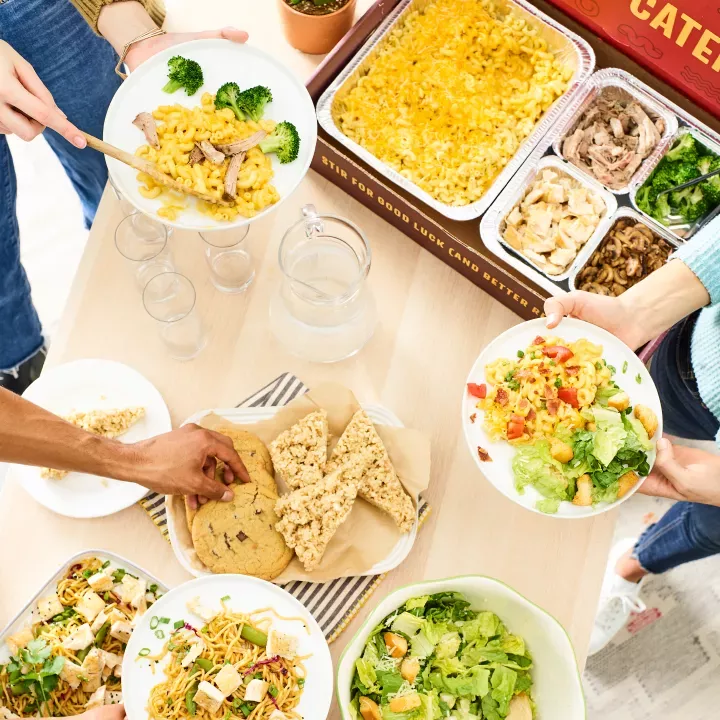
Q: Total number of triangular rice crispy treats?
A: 4